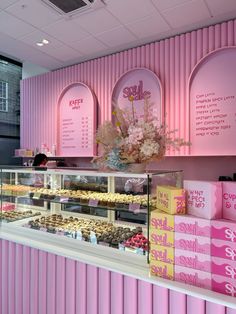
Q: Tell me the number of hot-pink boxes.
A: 4